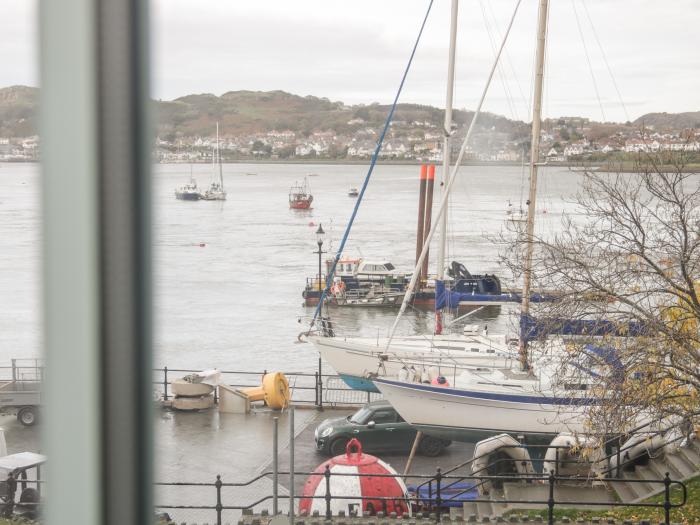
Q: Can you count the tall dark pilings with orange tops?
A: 2